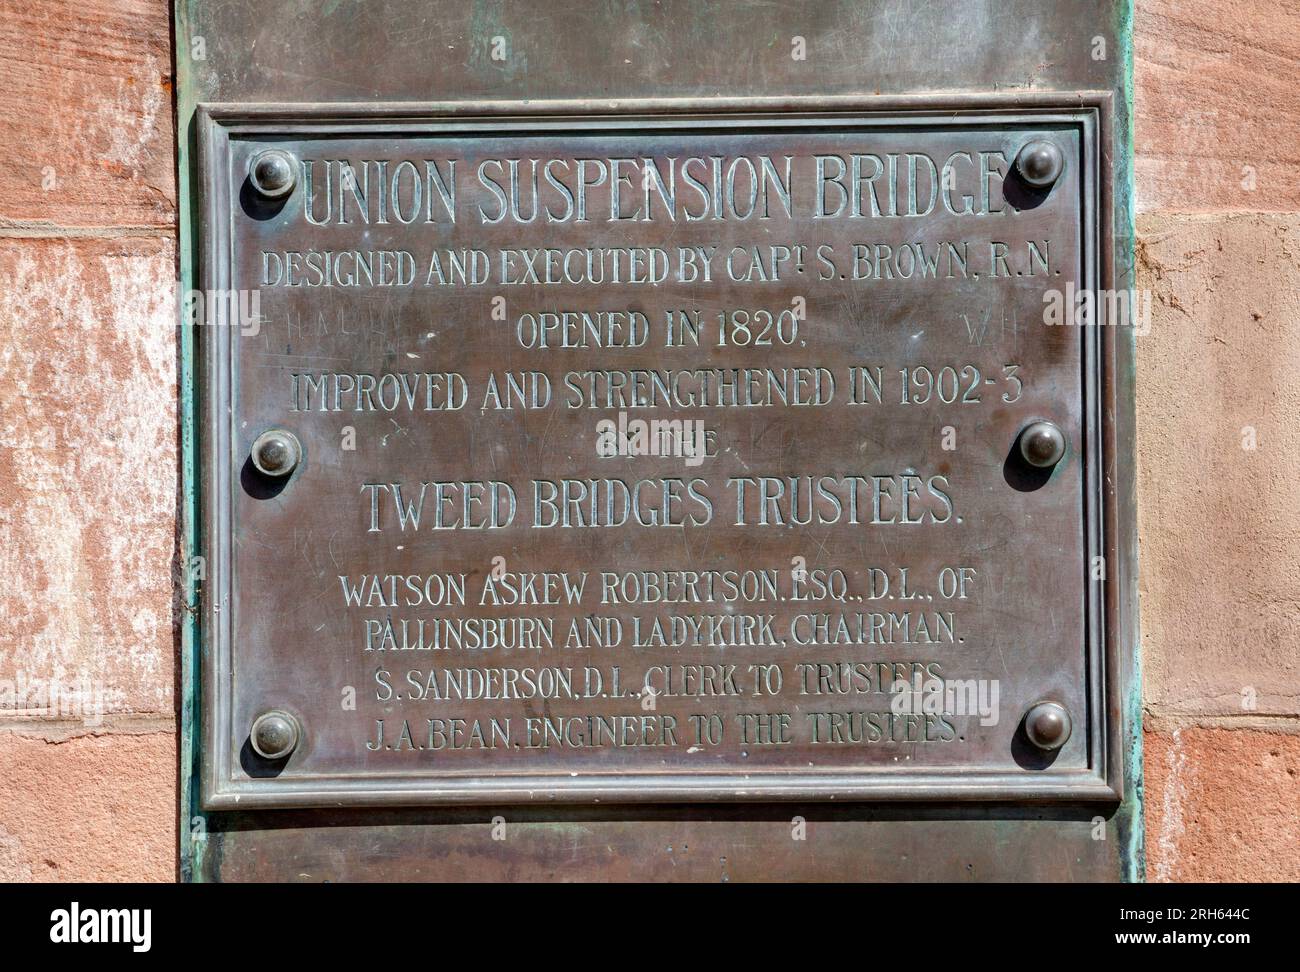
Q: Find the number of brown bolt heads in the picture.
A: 6